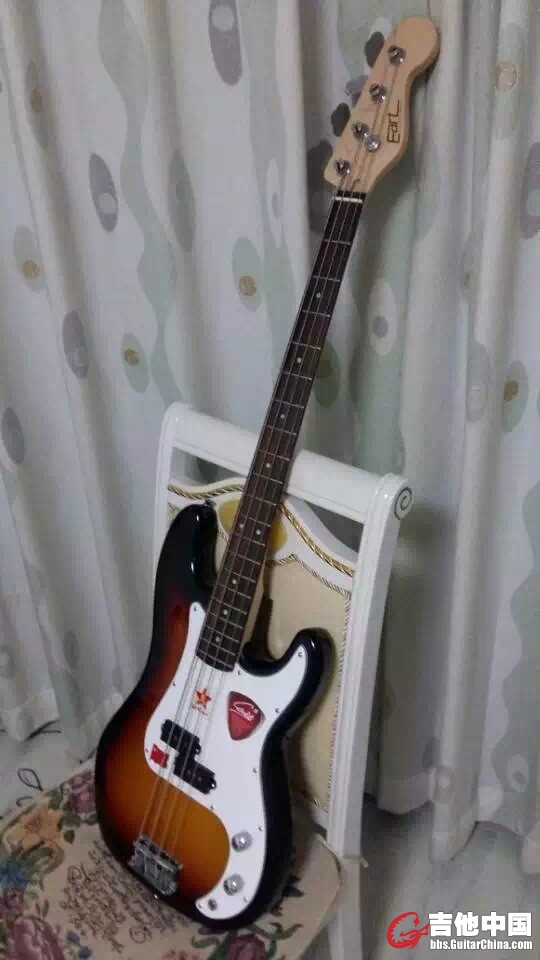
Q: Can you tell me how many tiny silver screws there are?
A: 11